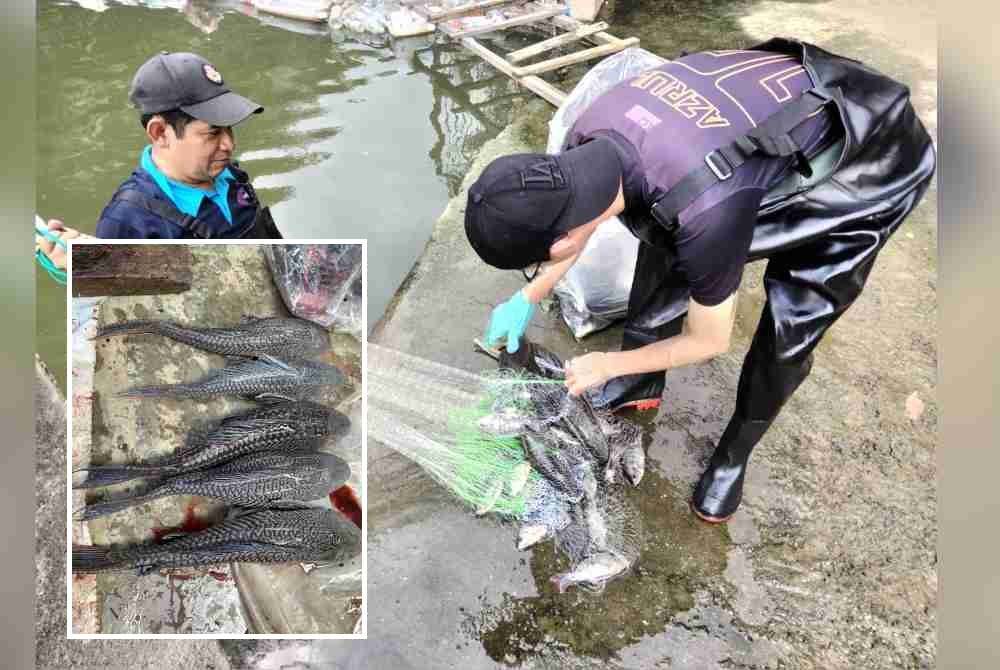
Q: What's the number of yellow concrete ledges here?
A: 0